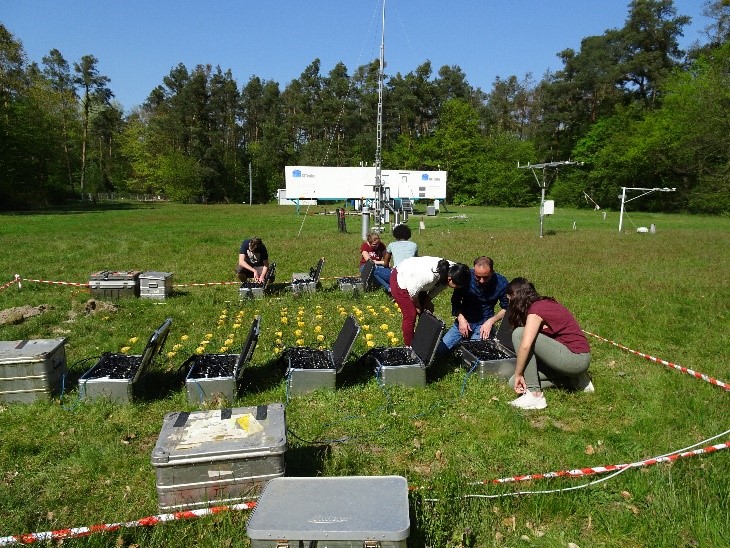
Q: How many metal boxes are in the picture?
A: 13